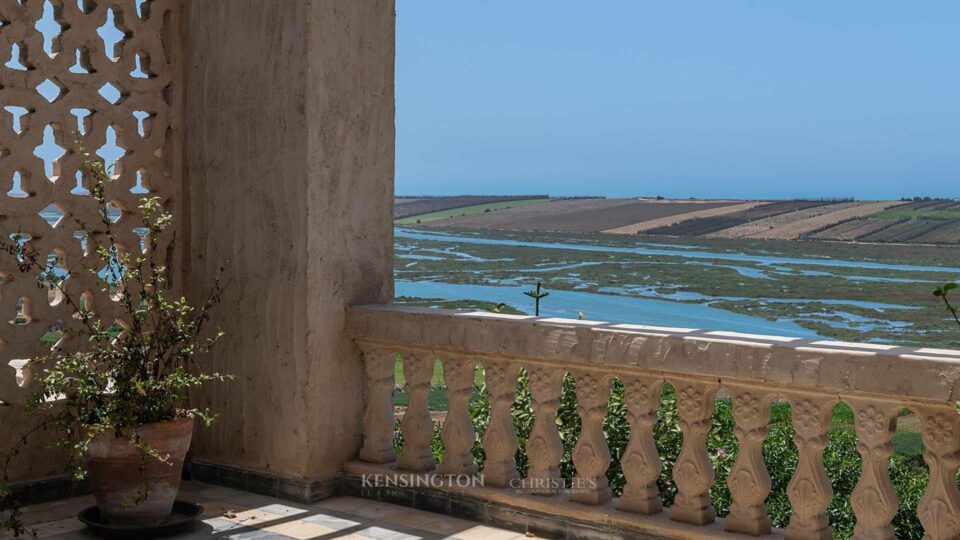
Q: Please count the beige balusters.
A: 12